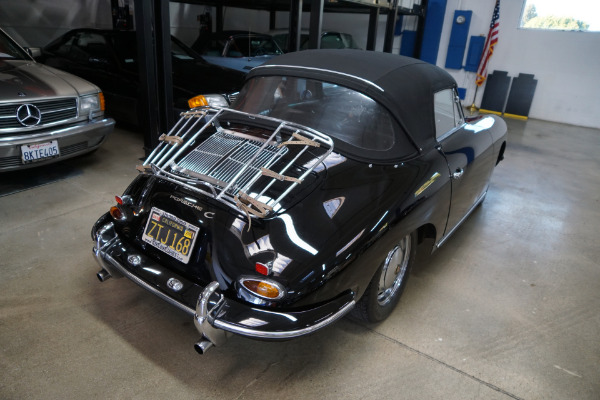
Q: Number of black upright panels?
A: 2